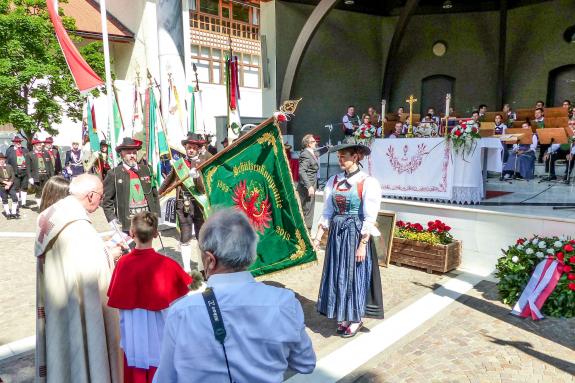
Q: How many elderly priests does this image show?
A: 1